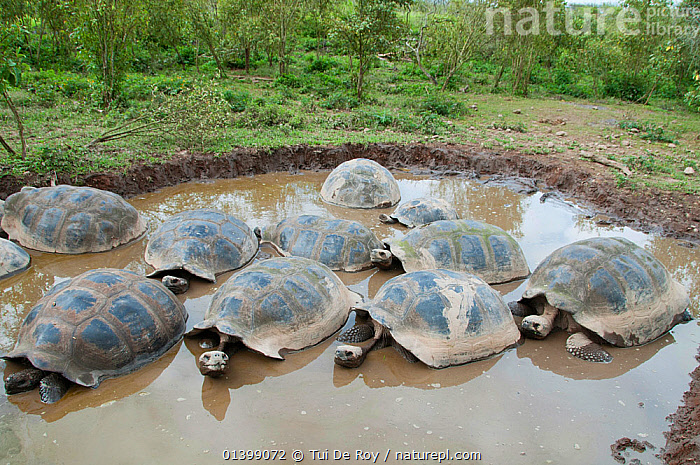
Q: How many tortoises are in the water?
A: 11